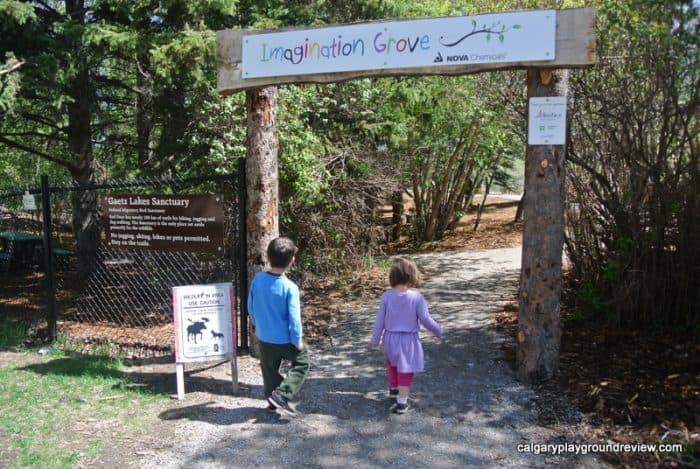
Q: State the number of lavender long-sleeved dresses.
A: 1